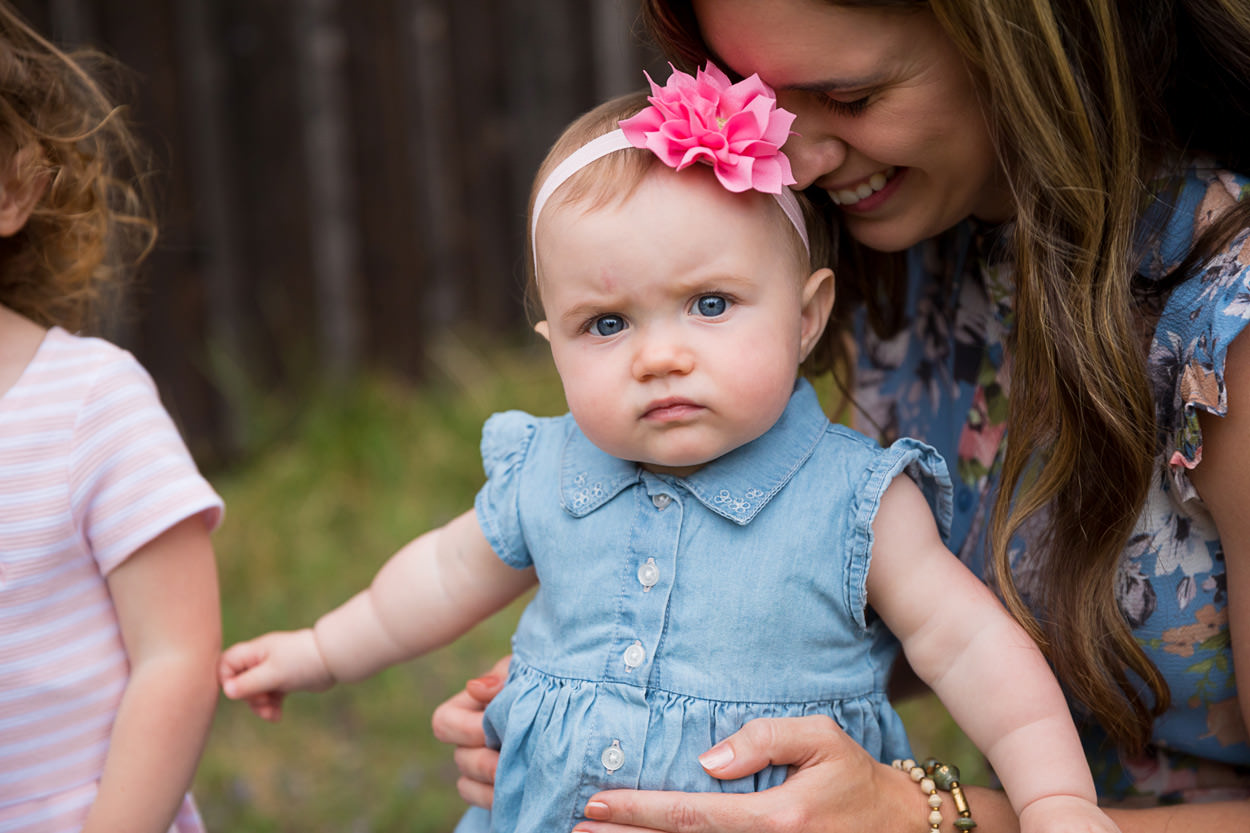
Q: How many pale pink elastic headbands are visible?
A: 1